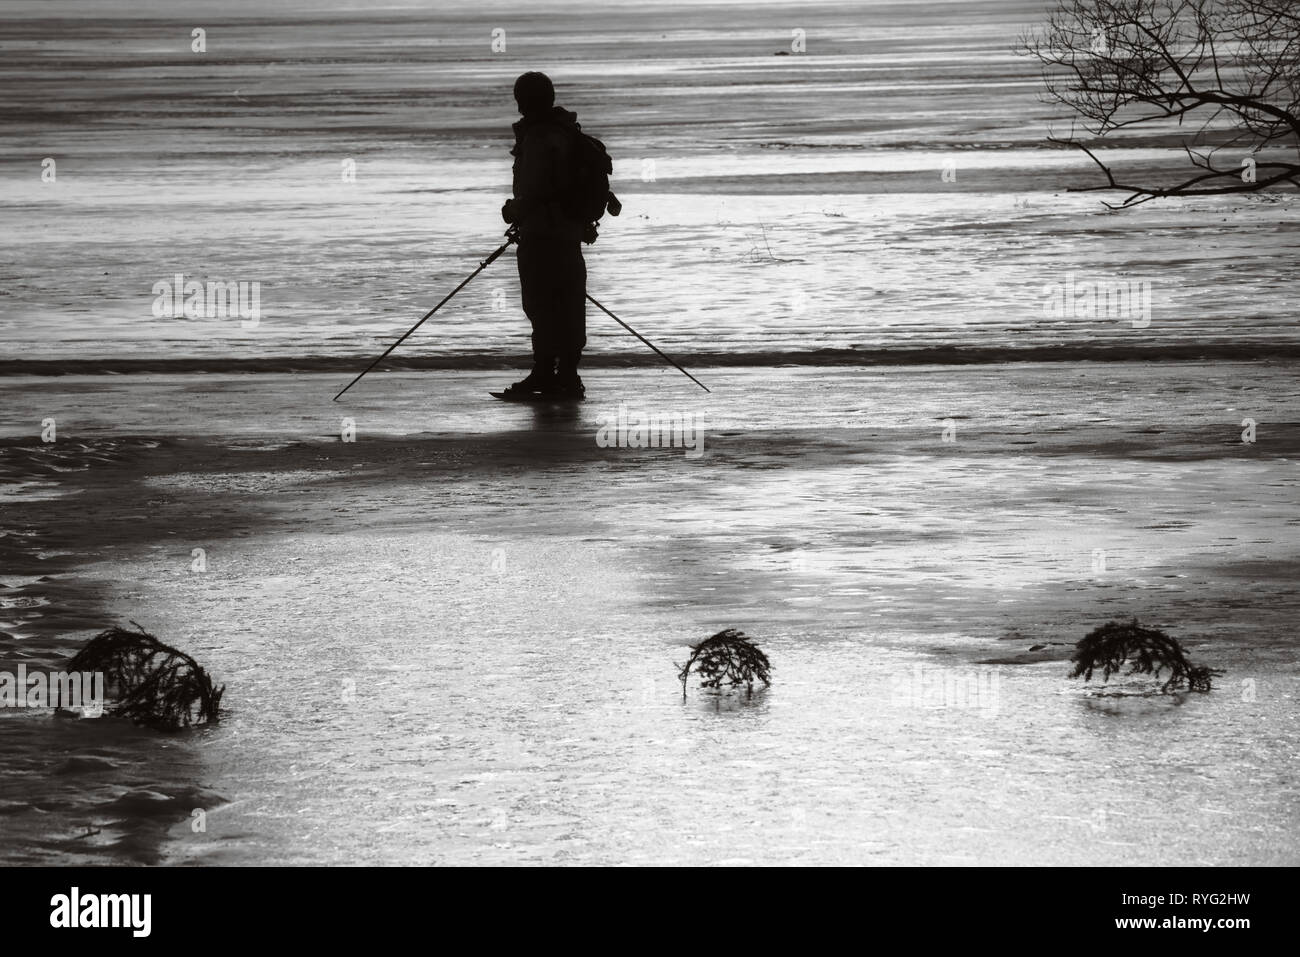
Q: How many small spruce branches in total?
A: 3